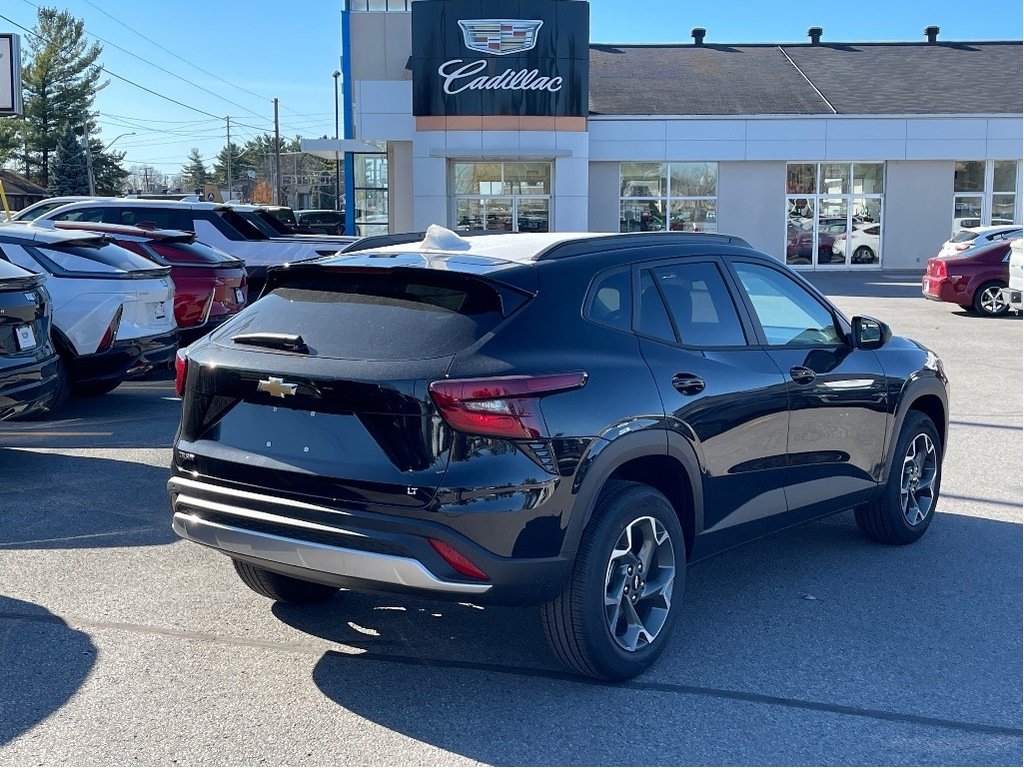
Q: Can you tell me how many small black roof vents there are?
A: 3